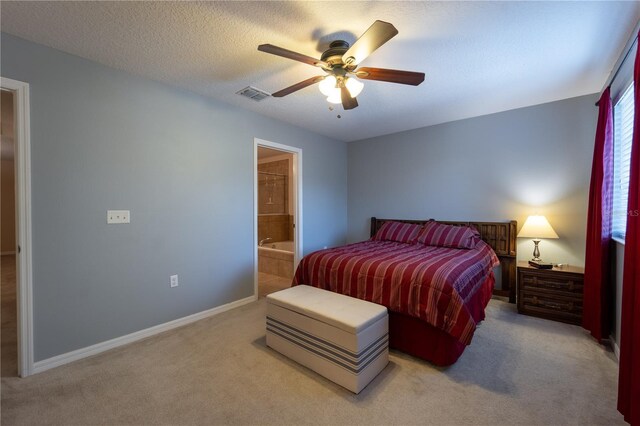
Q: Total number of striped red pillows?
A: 2